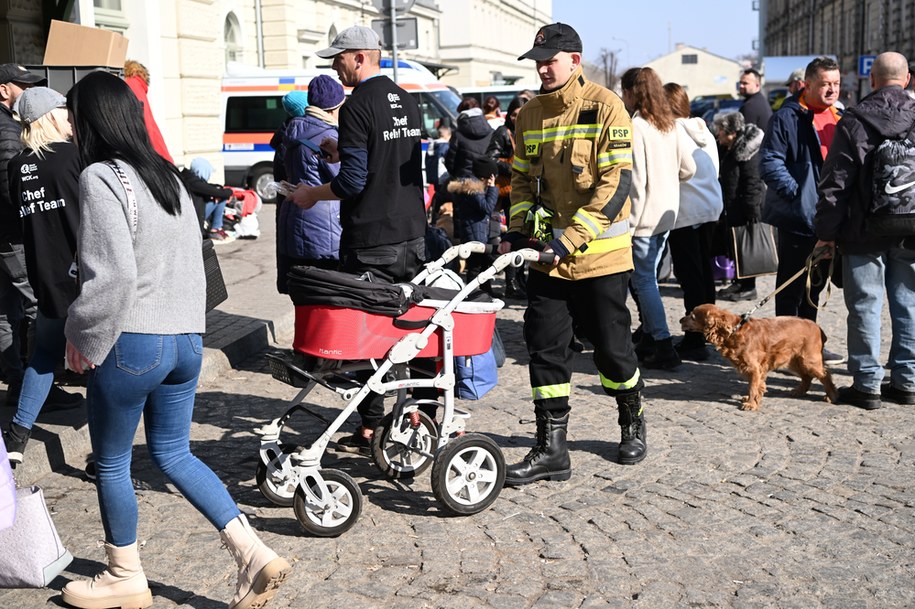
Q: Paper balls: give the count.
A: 0